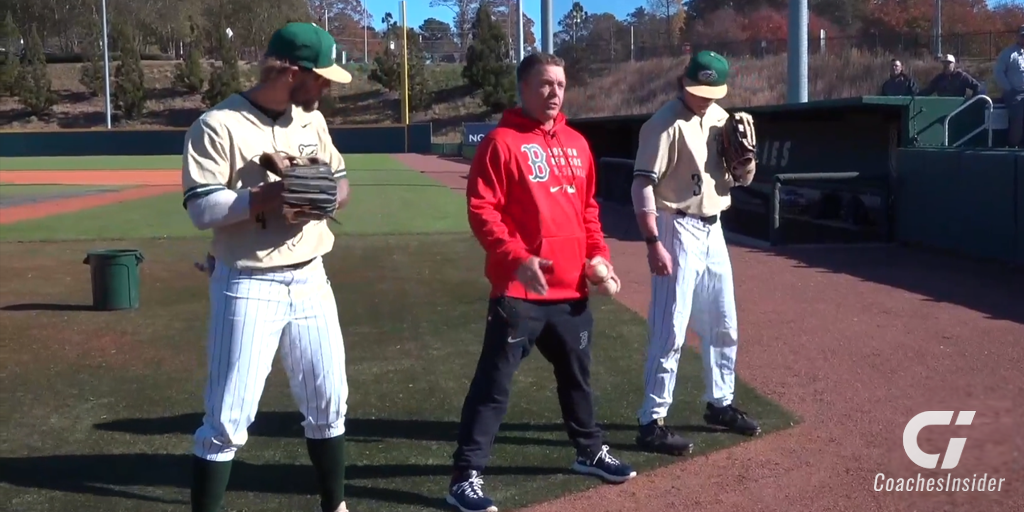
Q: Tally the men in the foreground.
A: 3